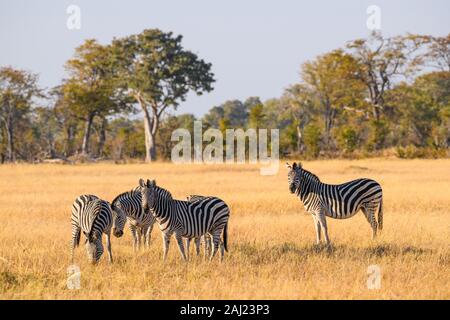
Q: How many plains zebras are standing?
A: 5